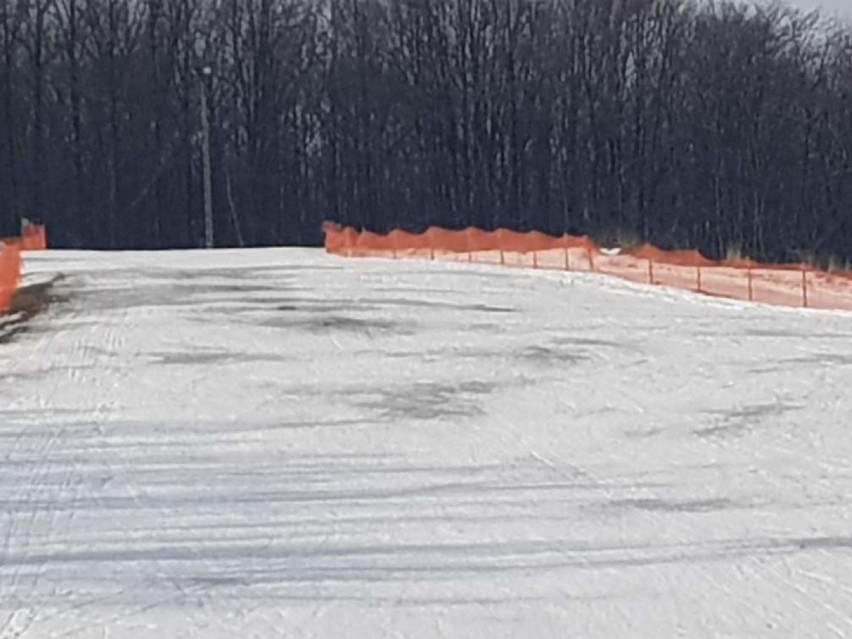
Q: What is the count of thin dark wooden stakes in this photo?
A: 11